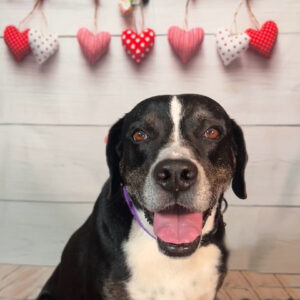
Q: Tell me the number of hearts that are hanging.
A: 7